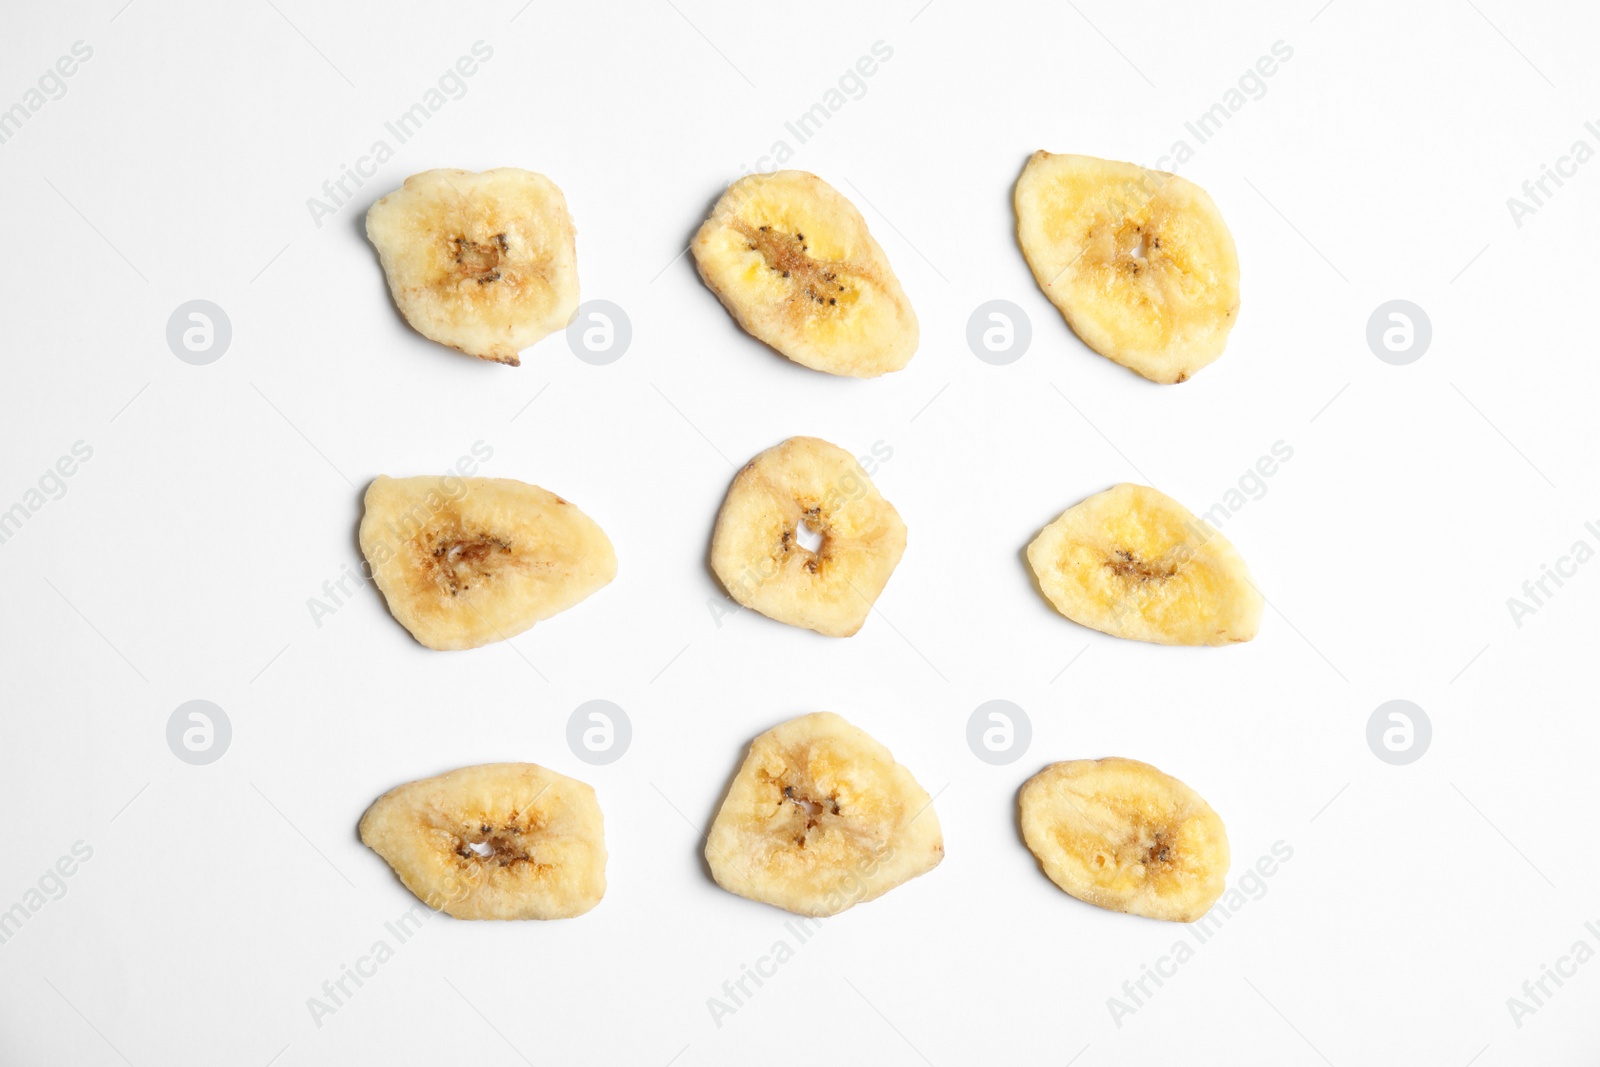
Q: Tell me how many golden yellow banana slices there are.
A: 9